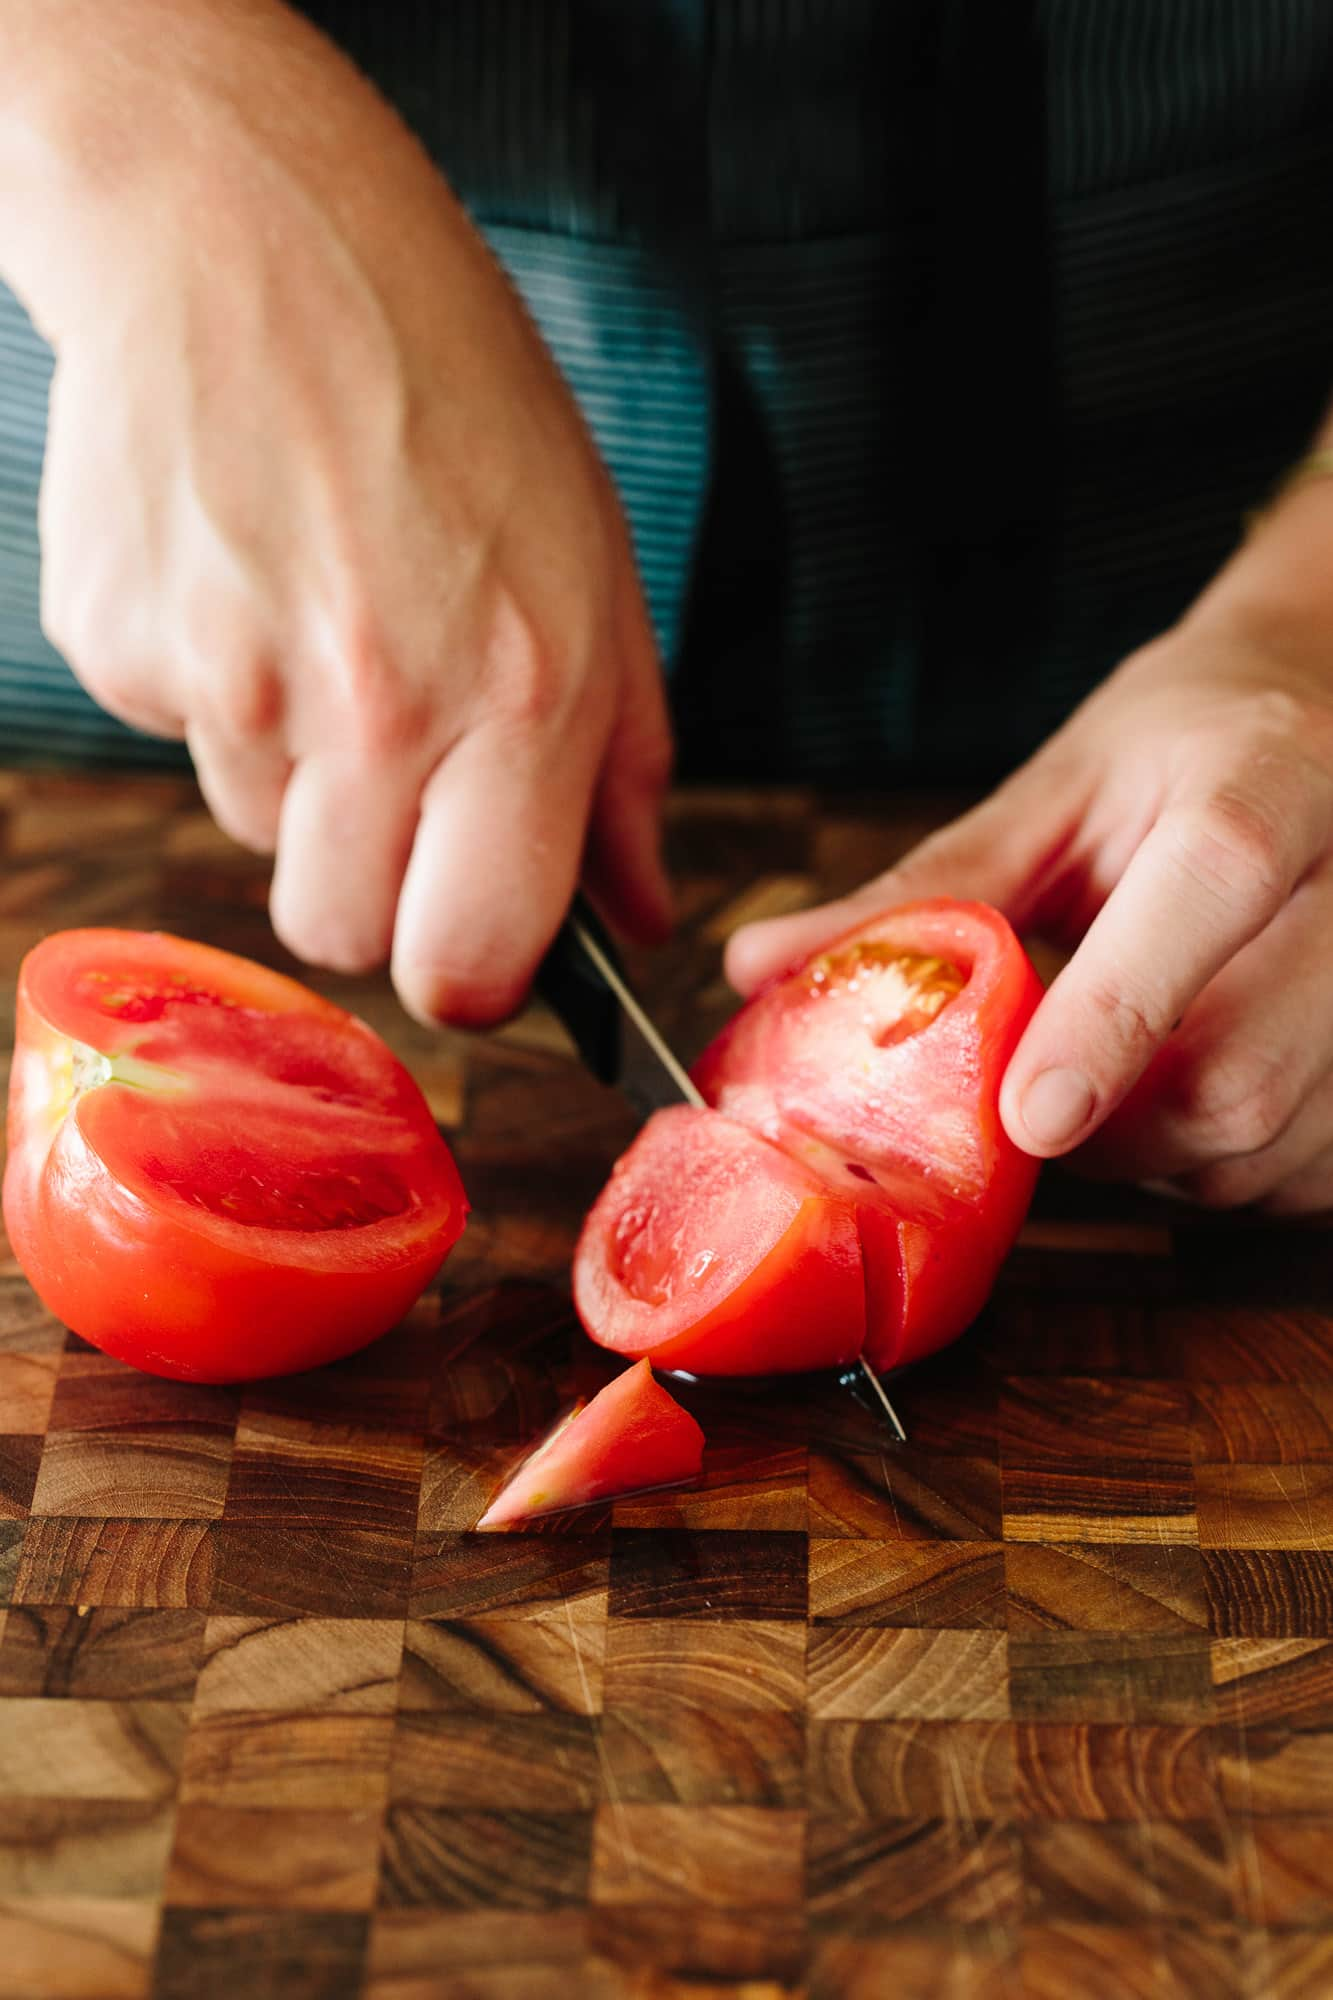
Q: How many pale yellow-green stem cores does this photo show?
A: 1